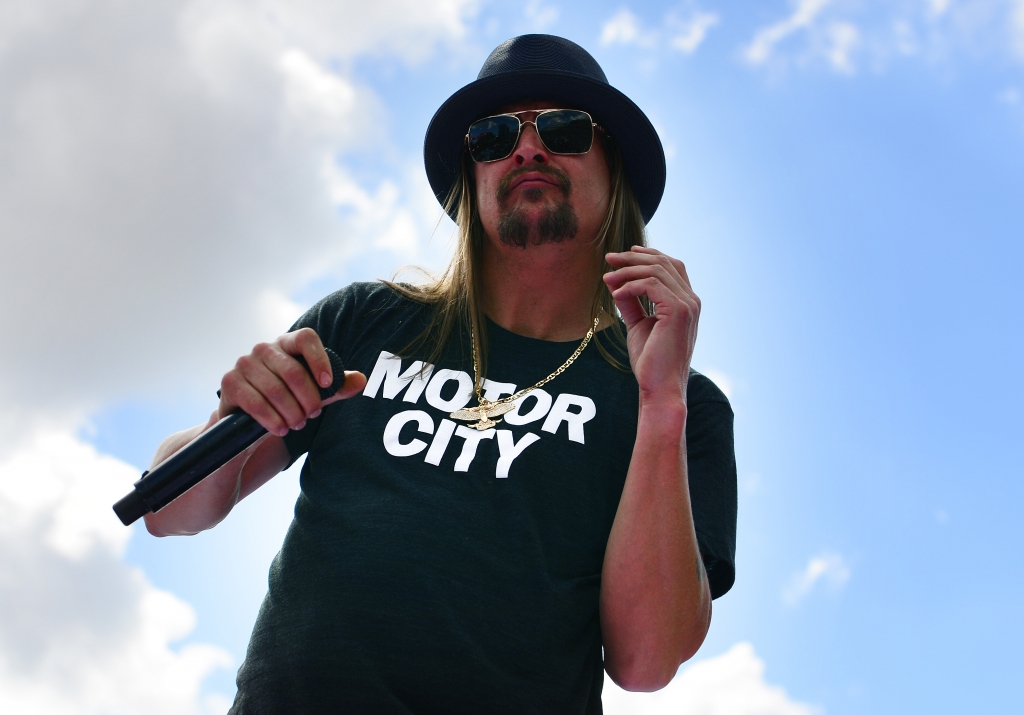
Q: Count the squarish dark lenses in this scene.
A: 2